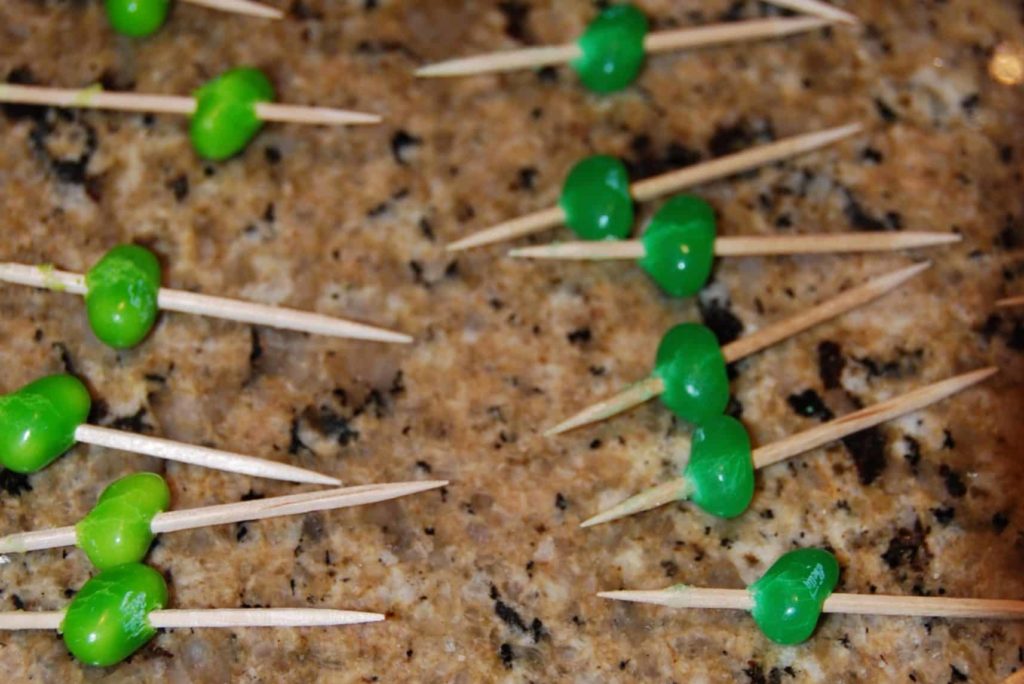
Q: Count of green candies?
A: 12